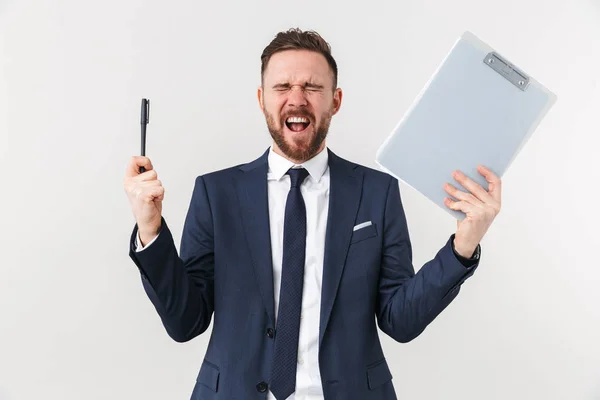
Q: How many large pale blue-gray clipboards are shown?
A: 1